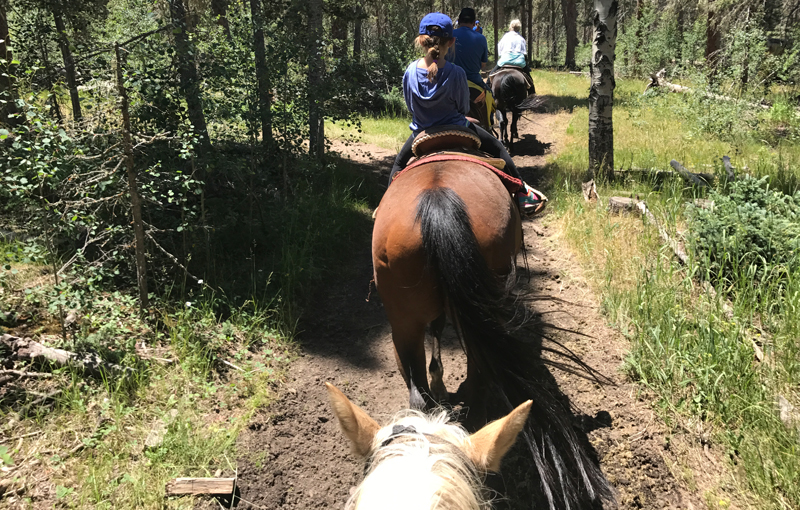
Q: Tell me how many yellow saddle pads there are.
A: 1